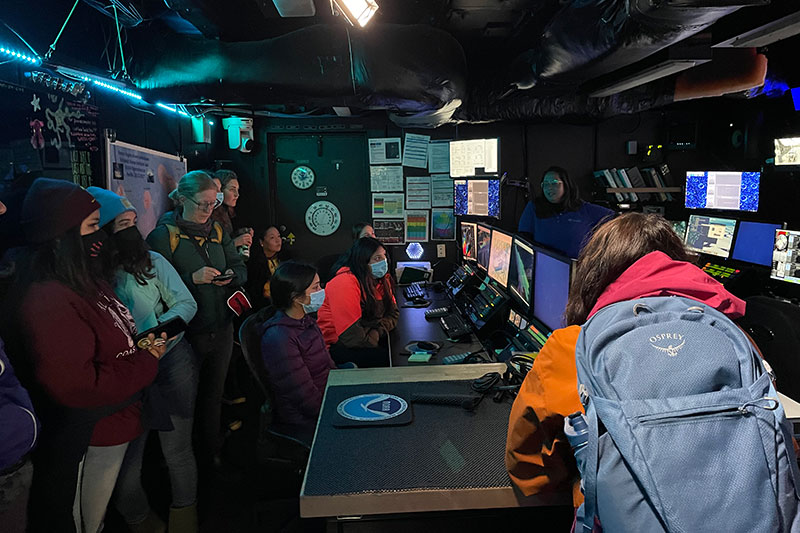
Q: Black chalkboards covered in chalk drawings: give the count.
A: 1